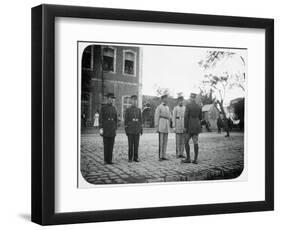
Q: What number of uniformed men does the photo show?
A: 5